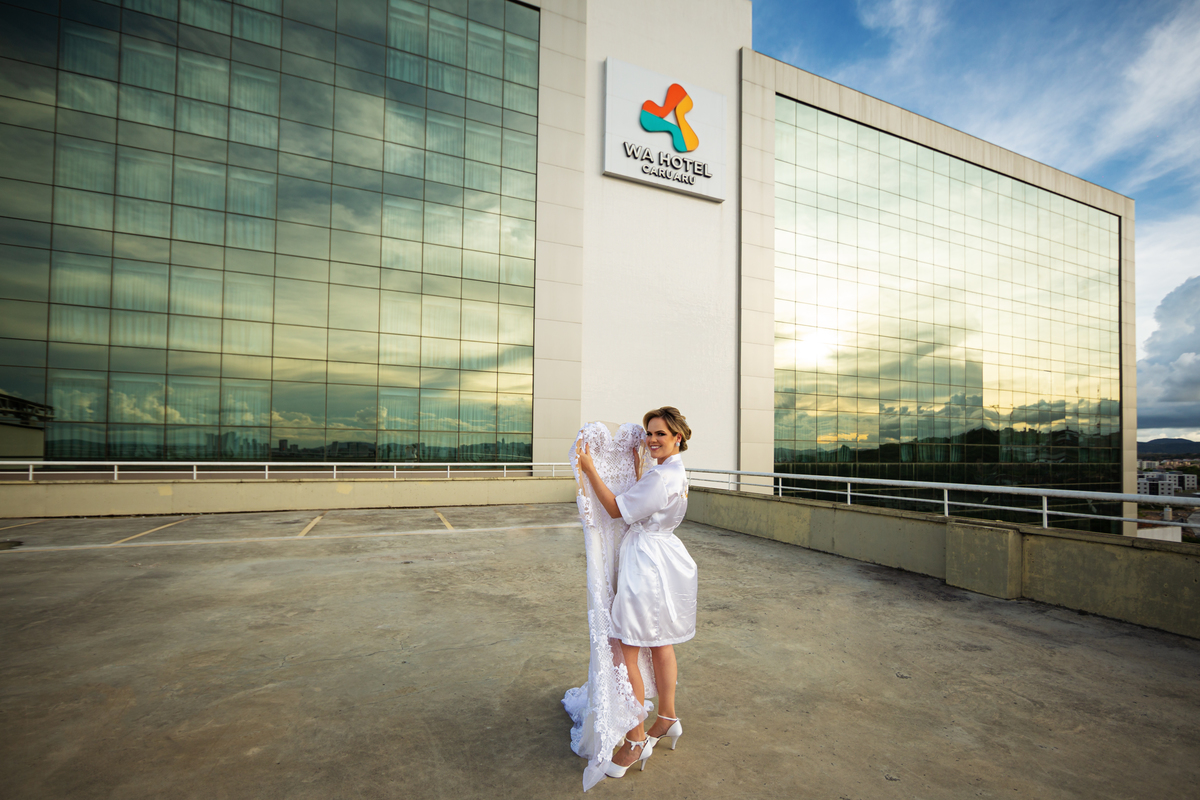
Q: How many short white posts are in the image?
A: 15